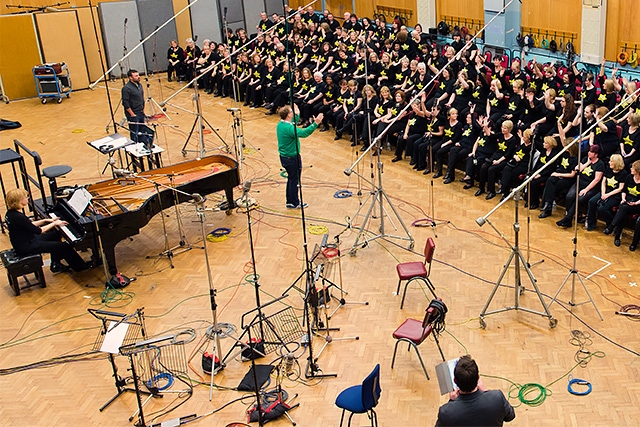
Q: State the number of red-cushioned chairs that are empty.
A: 2